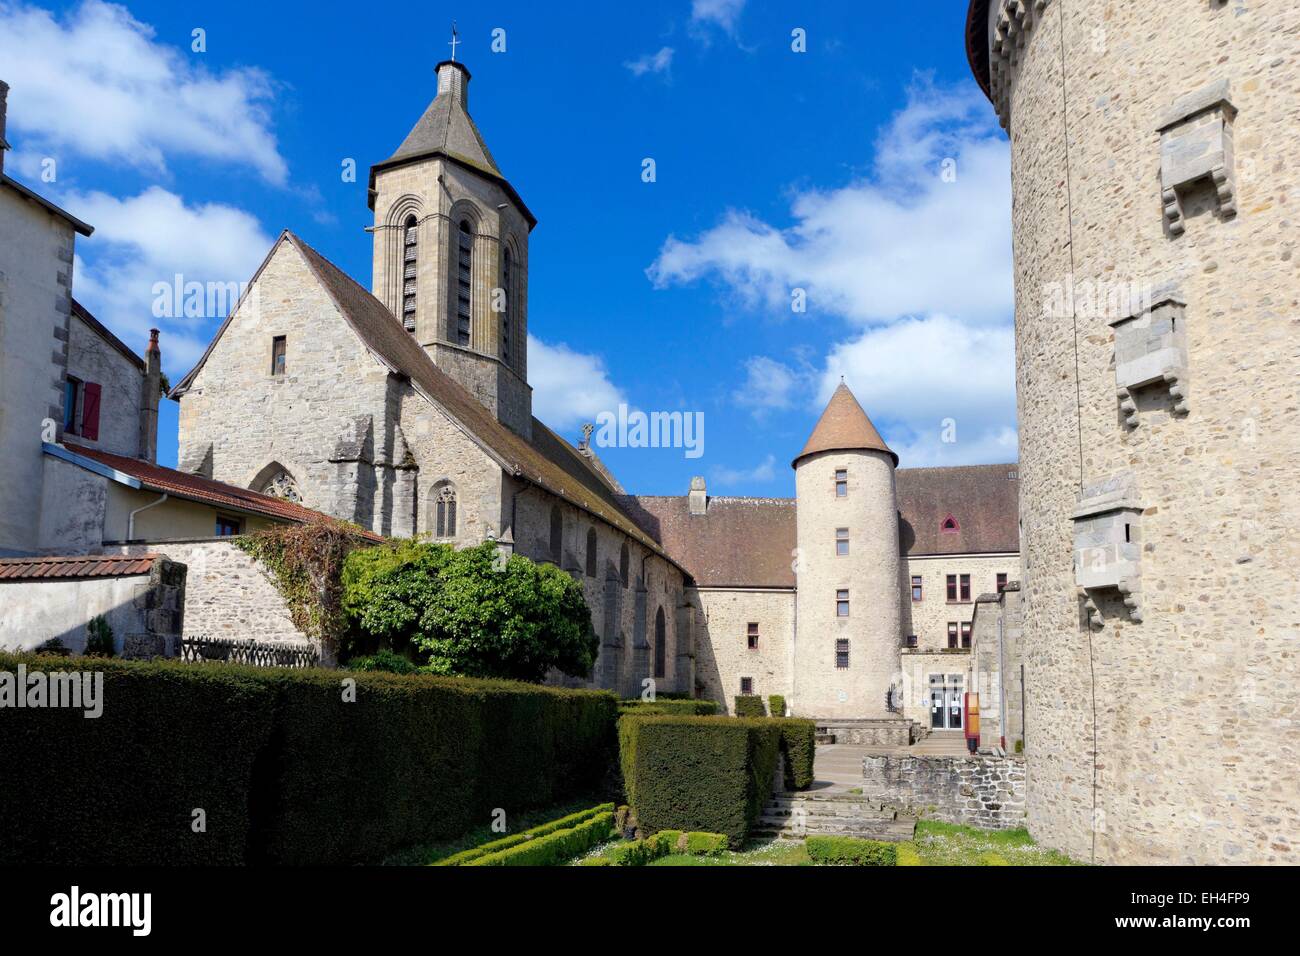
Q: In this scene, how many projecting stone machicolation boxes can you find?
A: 3